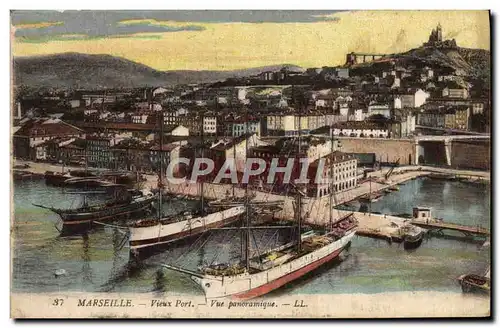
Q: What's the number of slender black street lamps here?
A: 0